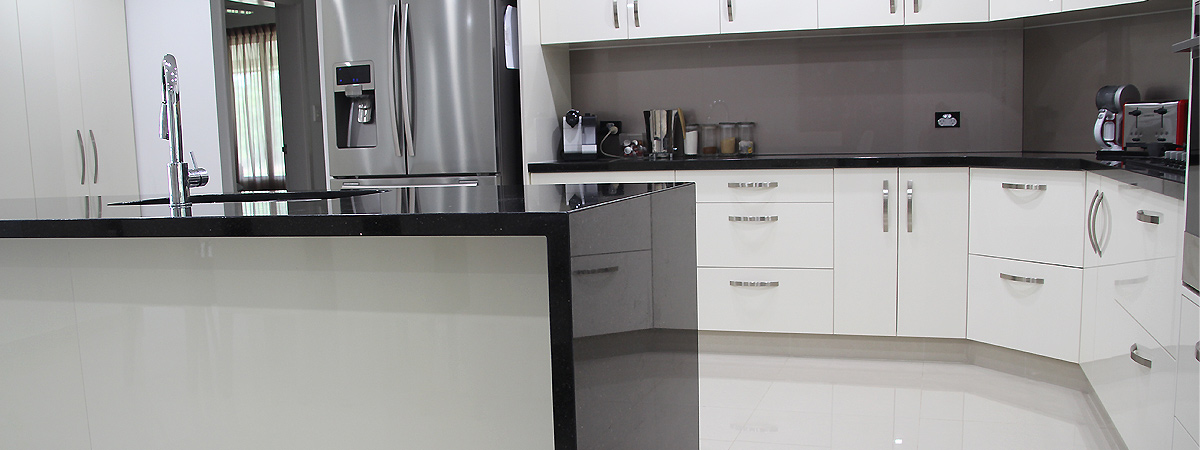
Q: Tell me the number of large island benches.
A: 1